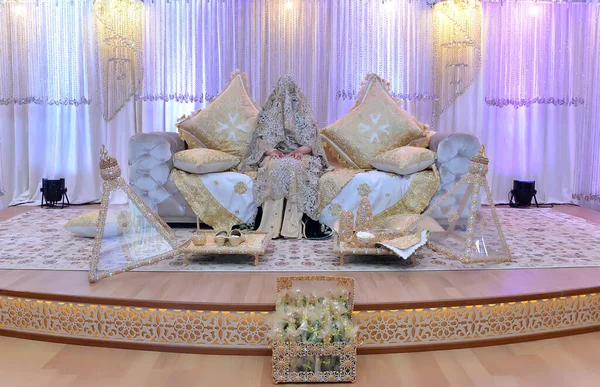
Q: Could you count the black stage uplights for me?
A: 2